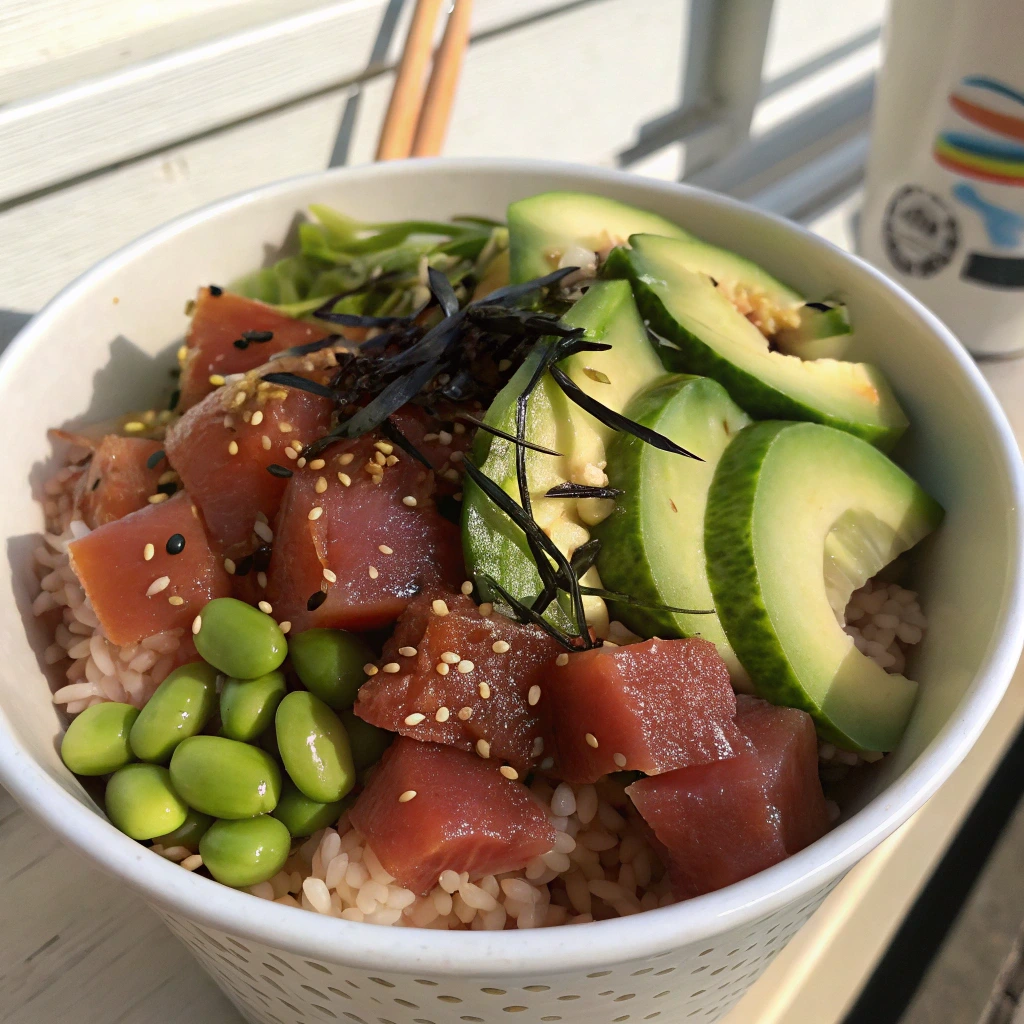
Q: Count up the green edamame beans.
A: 12